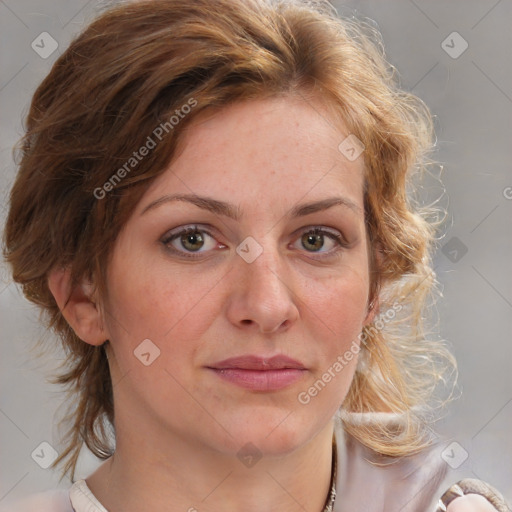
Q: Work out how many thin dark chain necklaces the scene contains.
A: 1